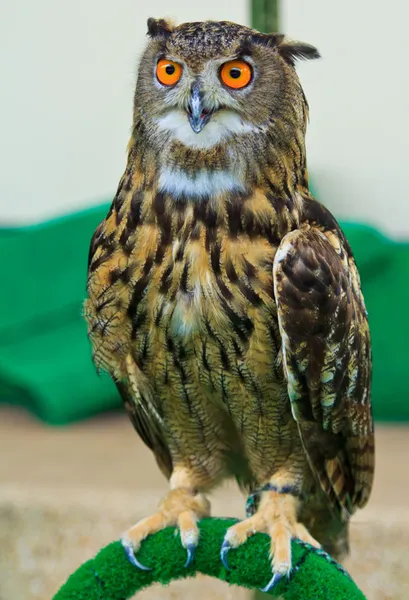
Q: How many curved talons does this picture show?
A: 4